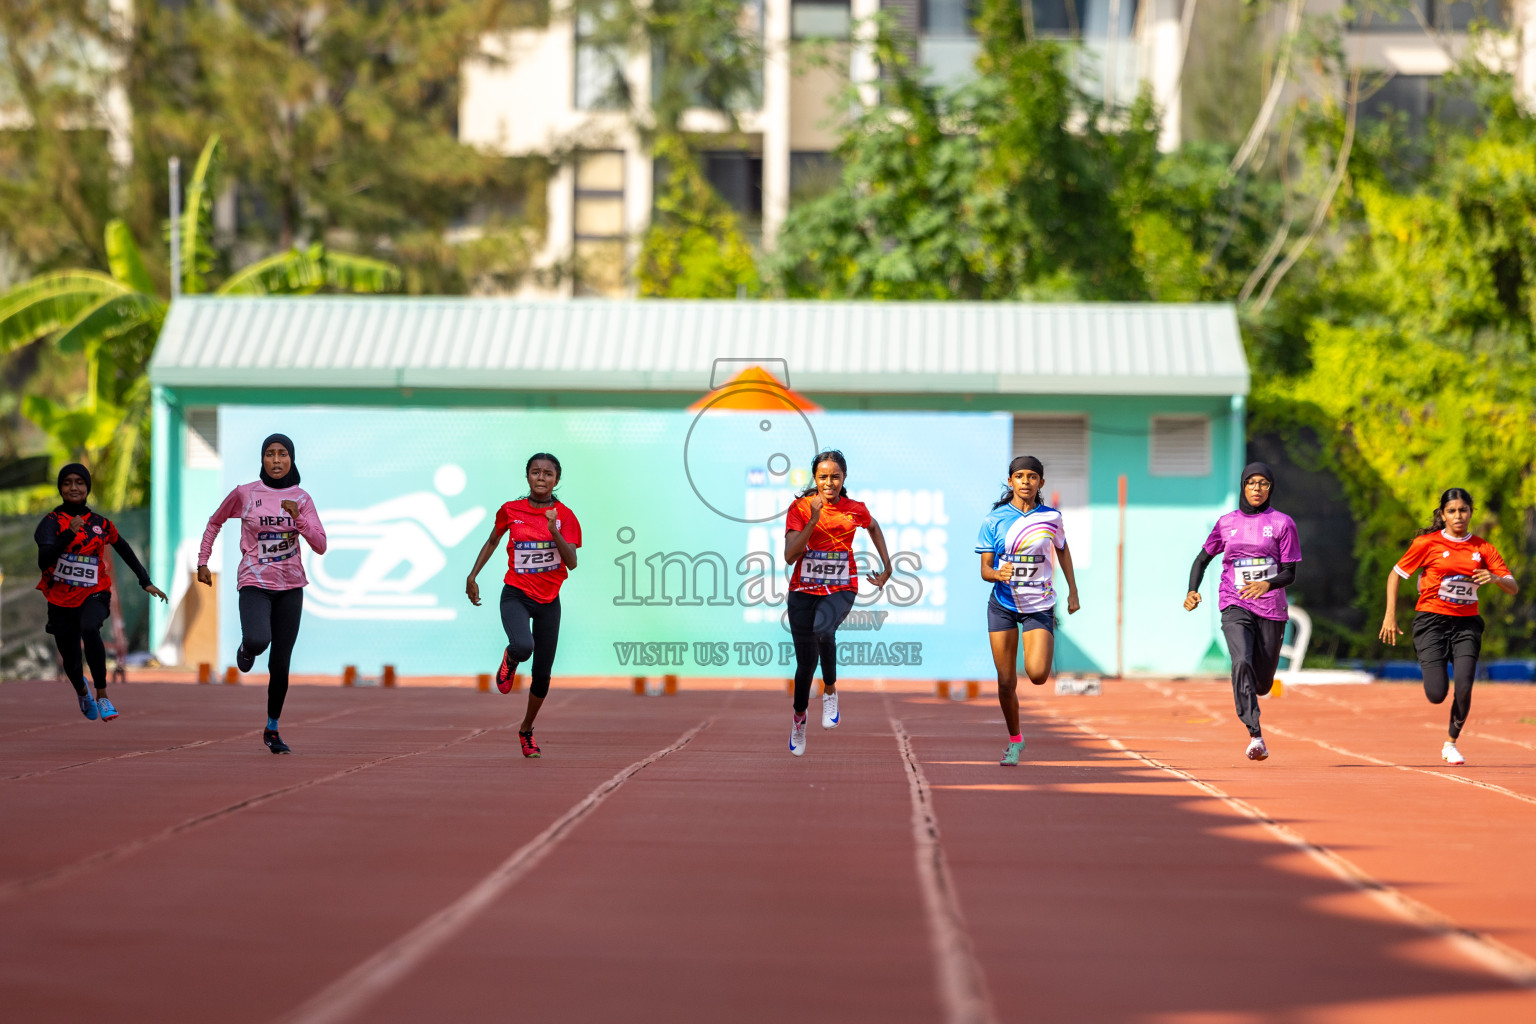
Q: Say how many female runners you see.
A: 7